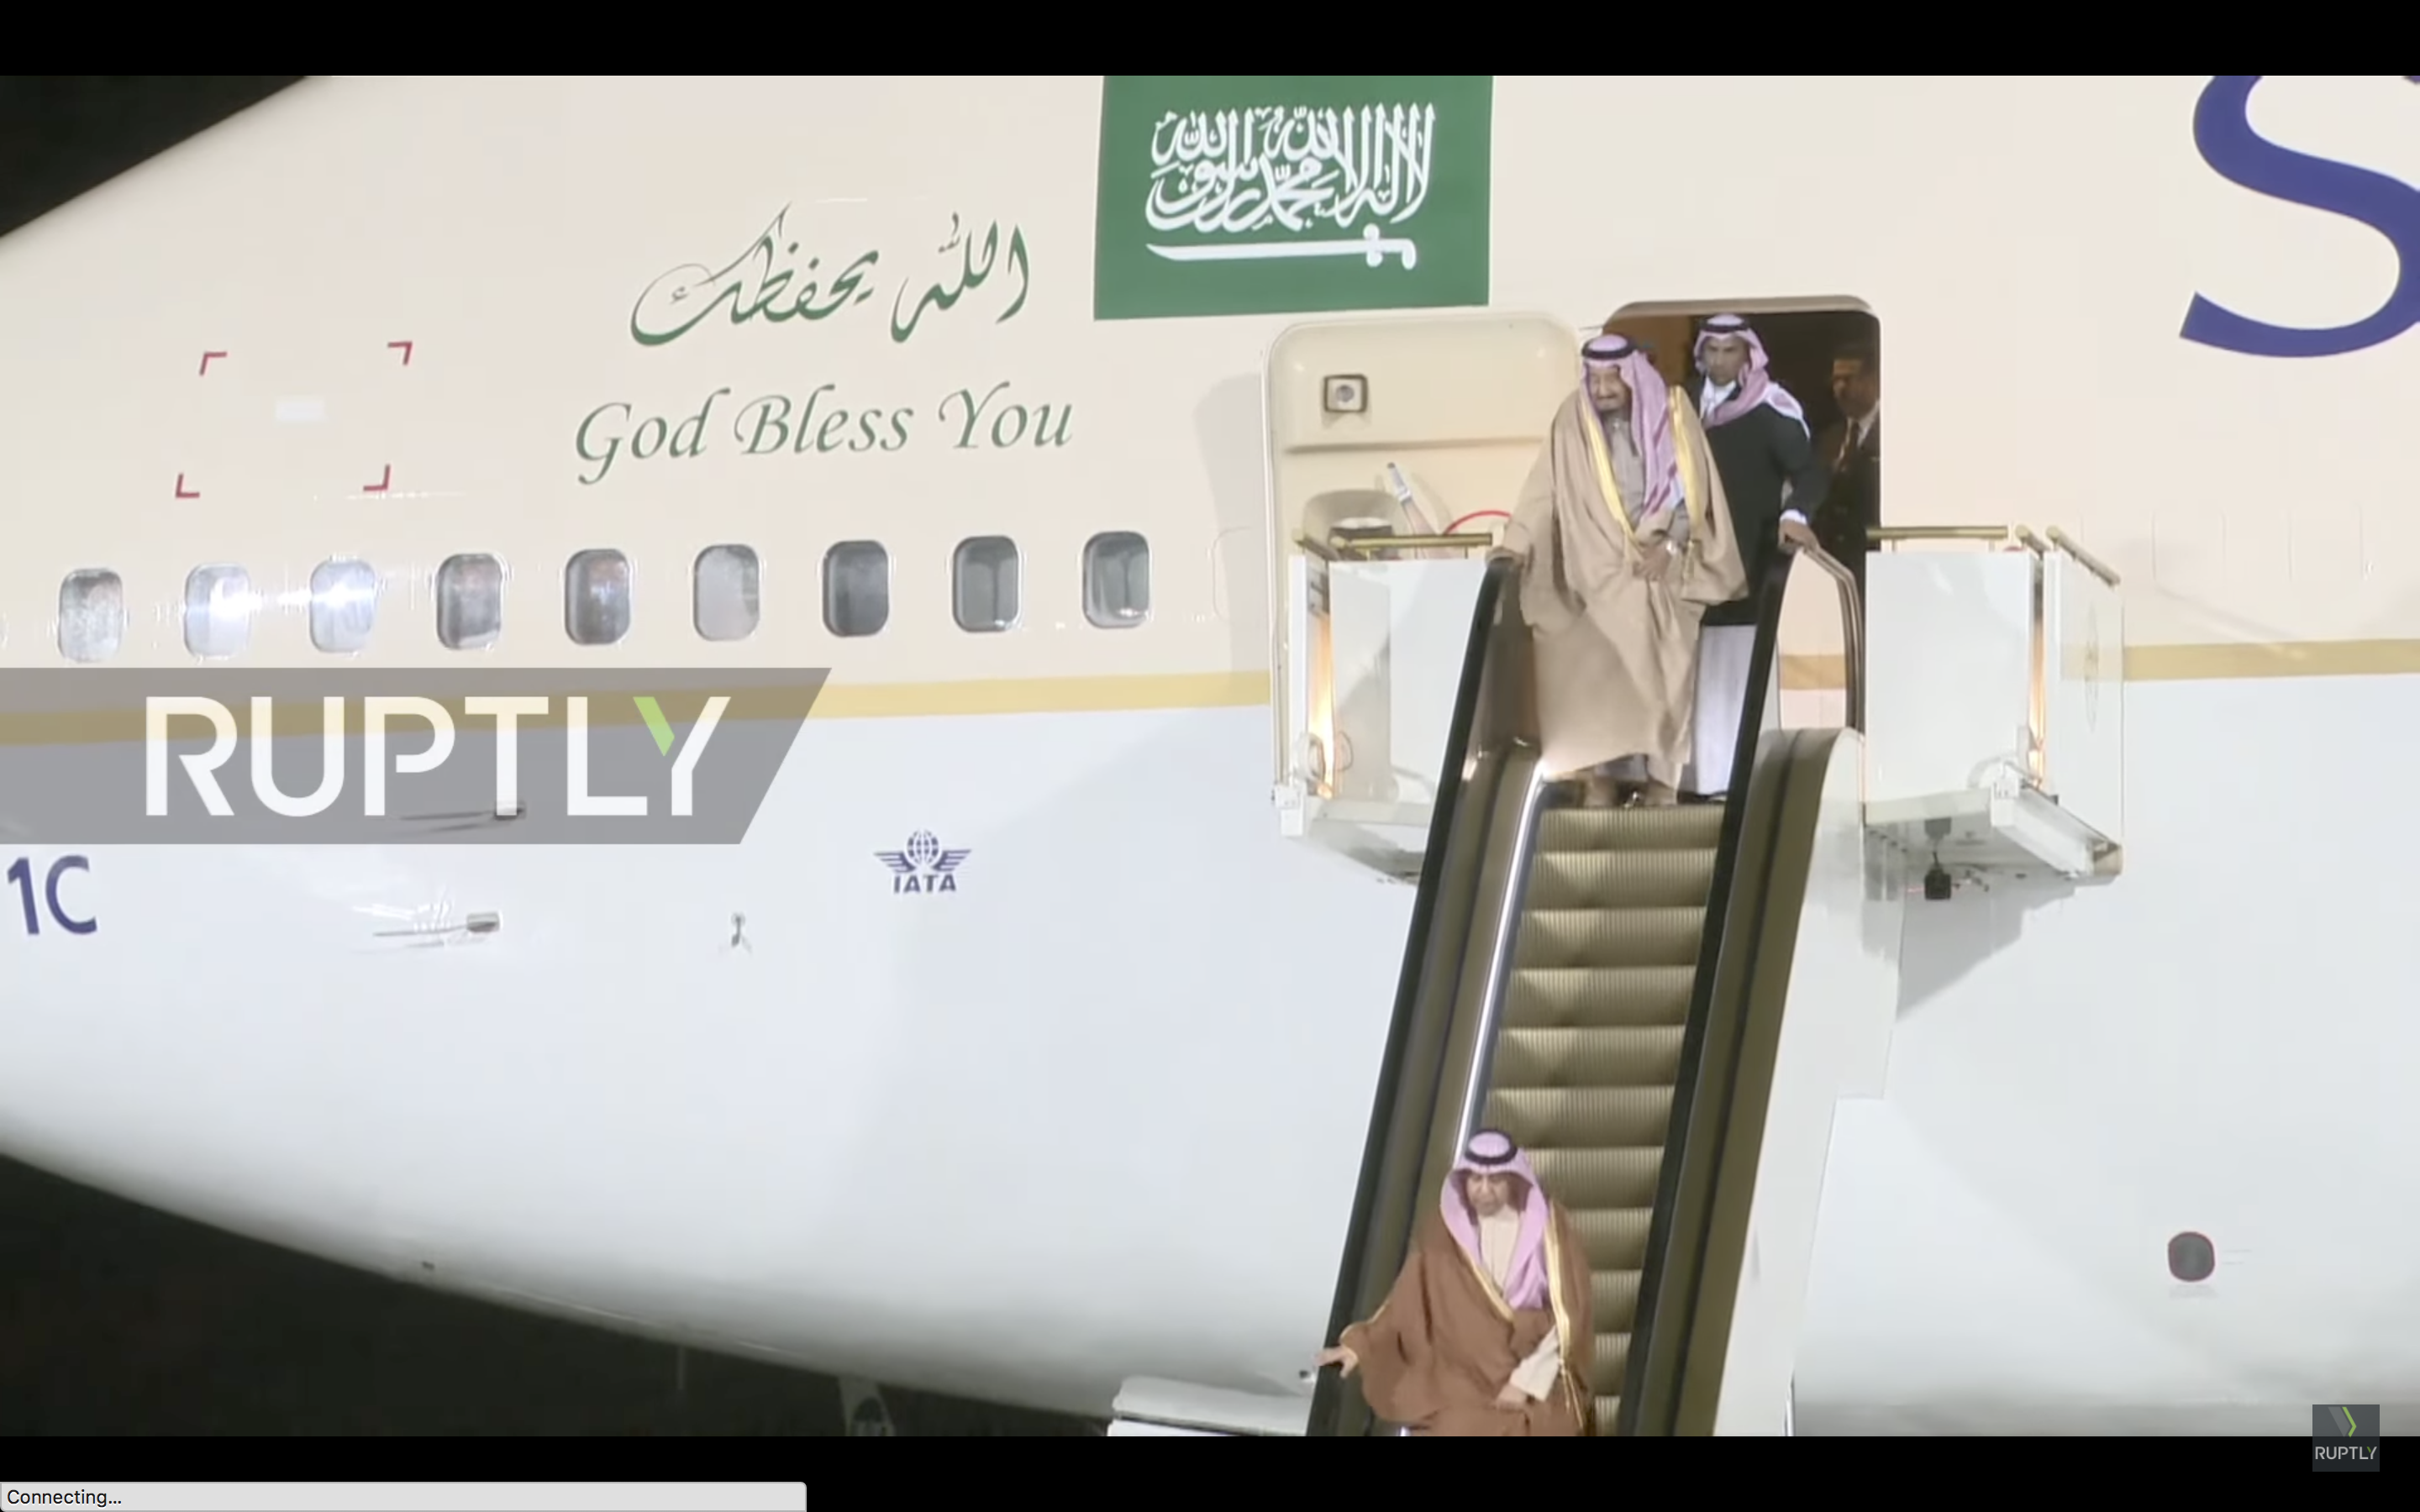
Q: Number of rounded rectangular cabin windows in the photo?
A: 9